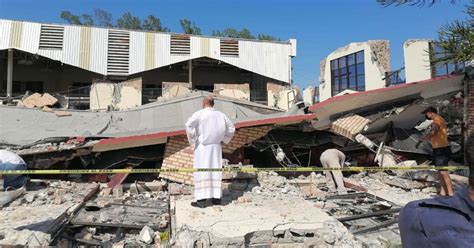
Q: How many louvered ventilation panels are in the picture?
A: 4